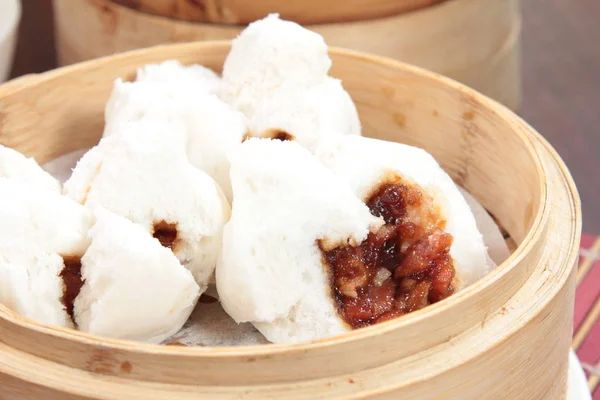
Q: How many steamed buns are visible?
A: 5